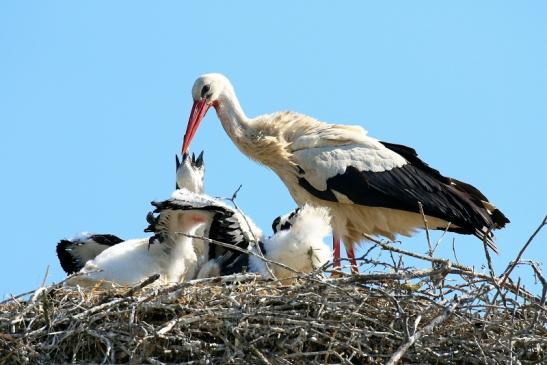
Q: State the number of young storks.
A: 3